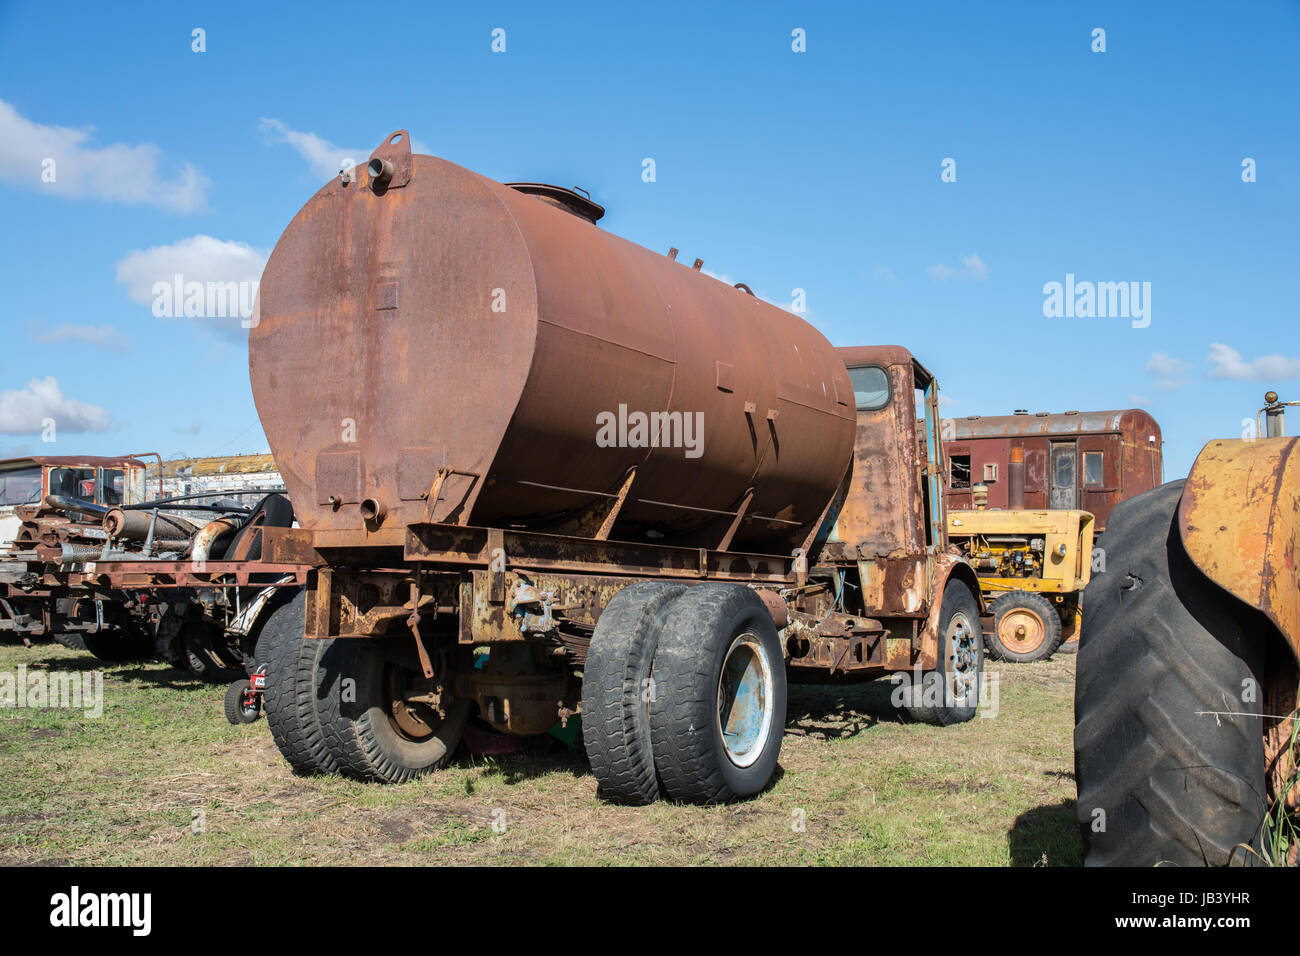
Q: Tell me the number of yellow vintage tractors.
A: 2